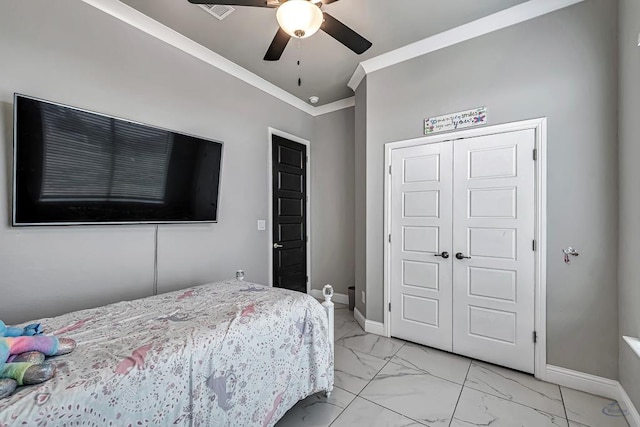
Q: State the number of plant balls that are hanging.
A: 0